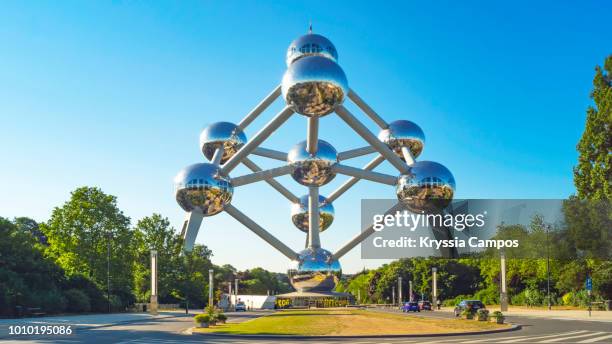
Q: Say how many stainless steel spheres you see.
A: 9